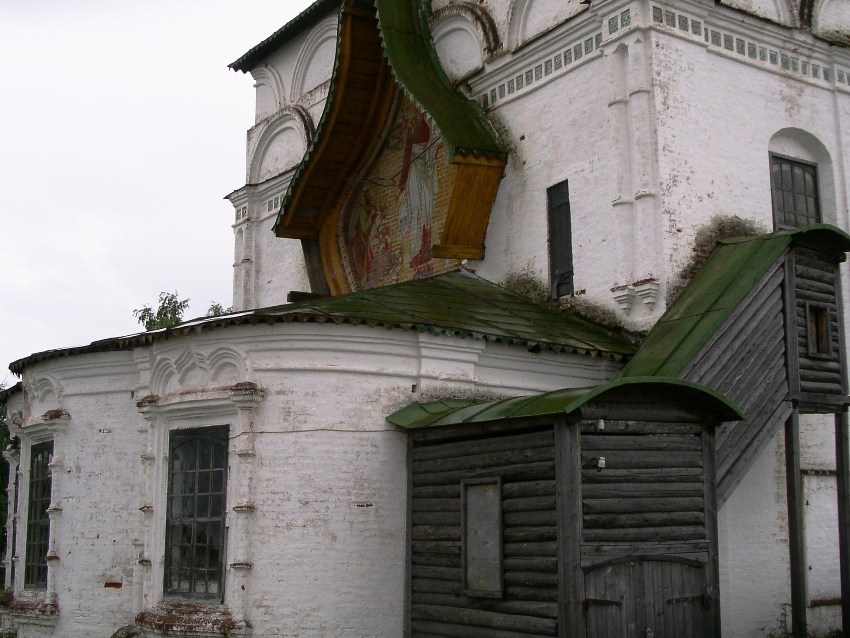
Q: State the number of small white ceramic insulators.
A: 2